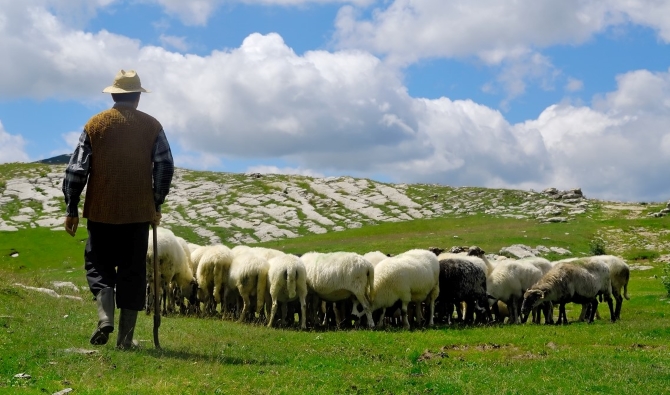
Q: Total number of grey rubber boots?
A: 2